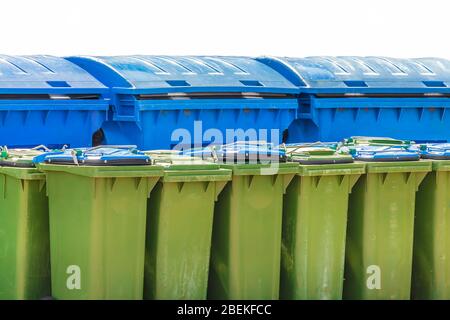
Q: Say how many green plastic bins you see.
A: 7